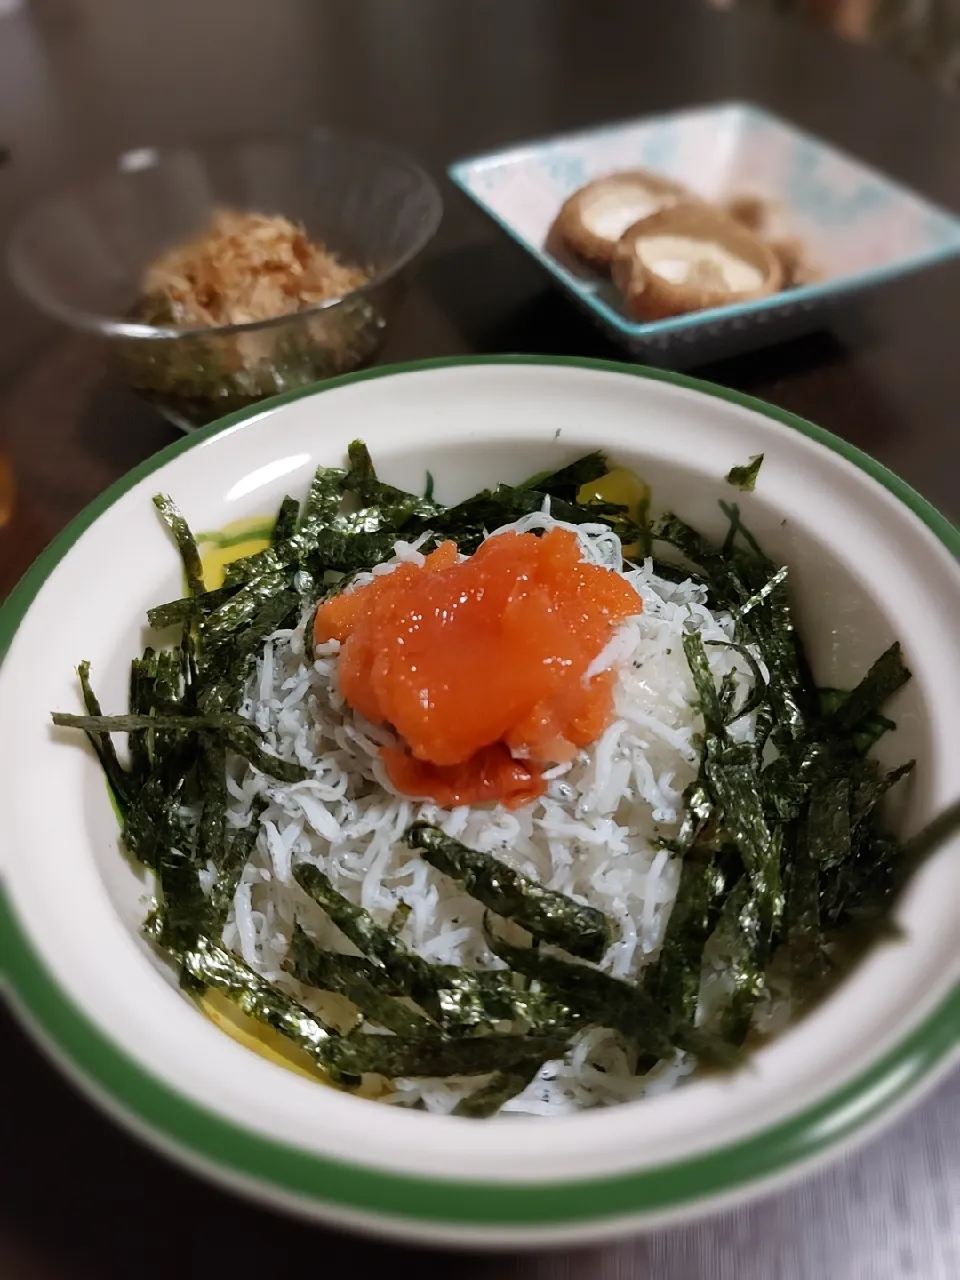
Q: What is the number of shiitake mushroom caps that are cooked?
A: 2